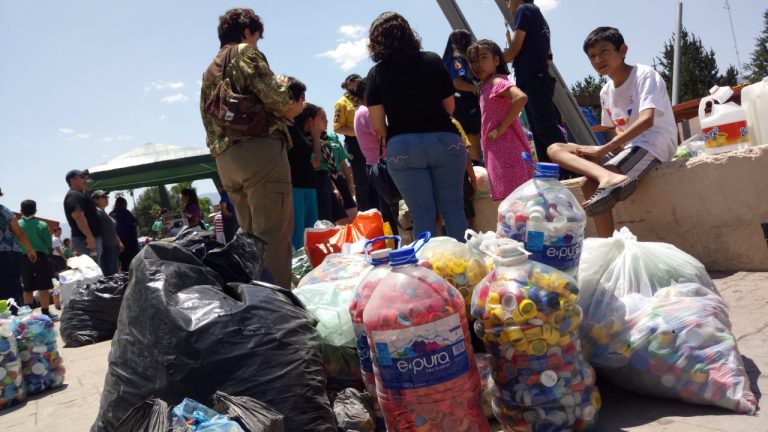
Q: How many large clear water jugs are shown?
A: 4